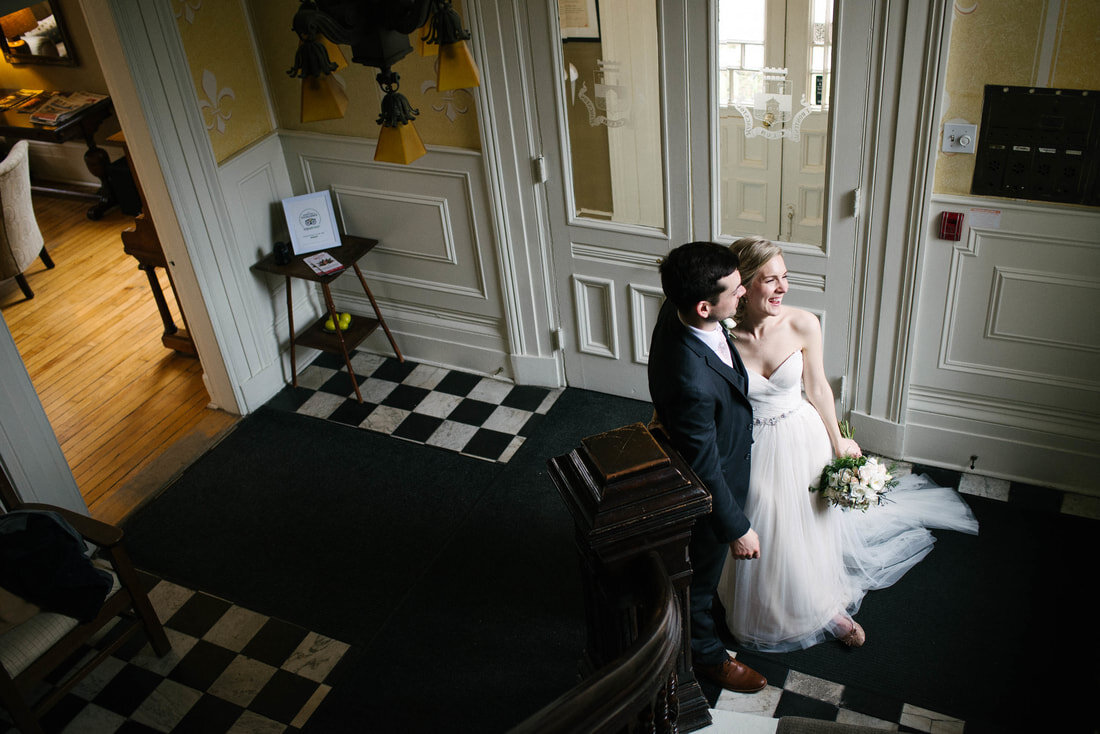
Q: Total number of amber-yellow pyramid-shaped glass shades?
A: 5